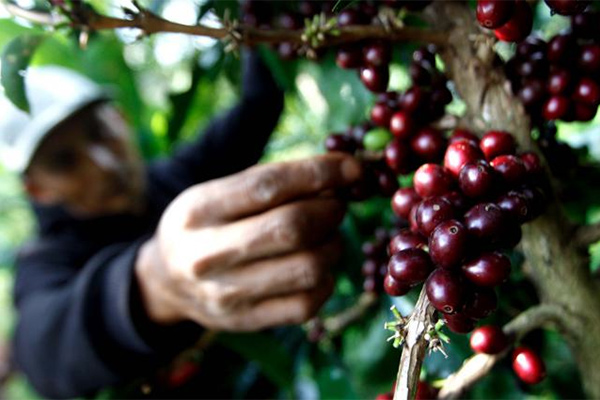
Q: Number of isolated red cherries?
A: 2